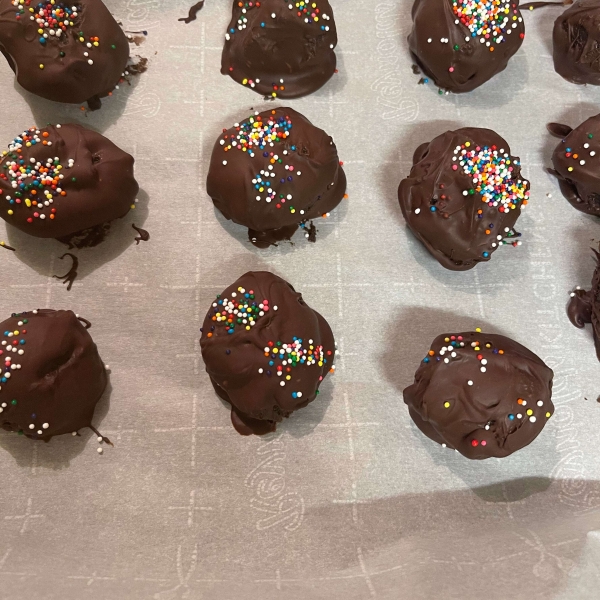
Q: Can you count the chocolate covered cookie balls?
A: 12